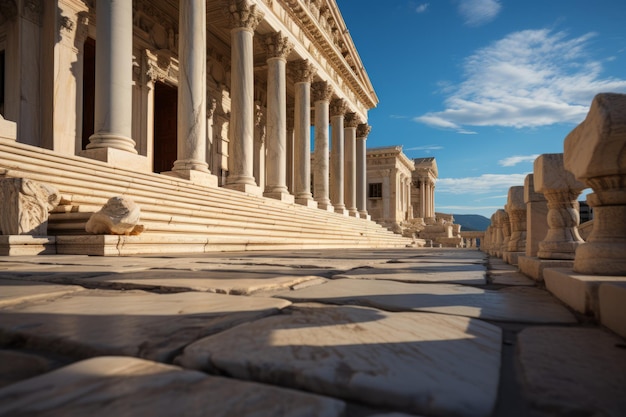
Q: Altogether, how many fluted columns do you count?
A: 0